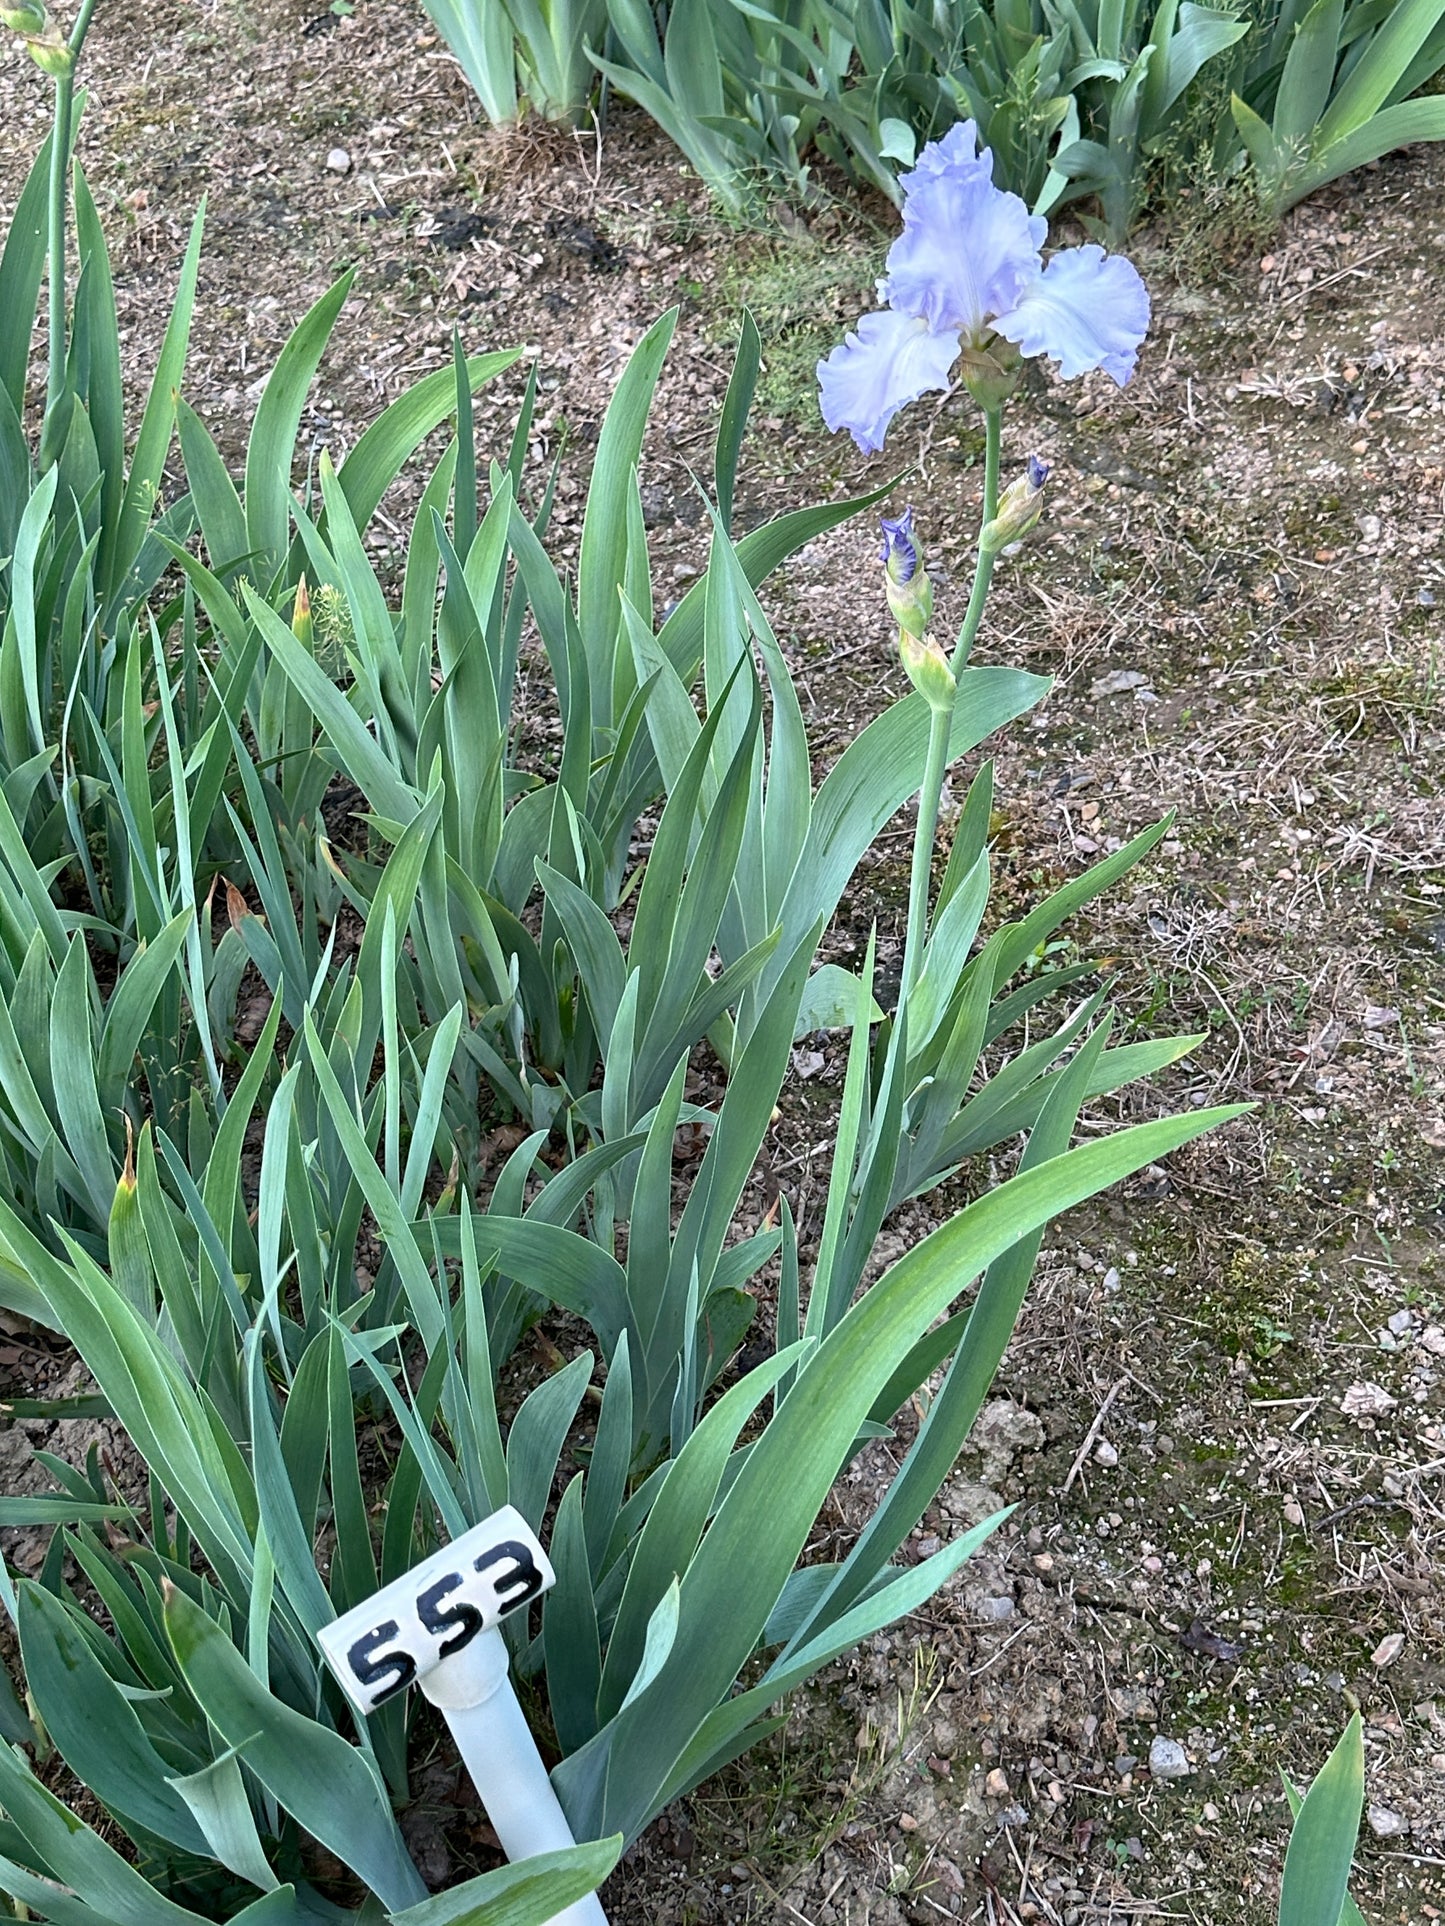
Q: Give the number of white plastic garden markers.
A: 1